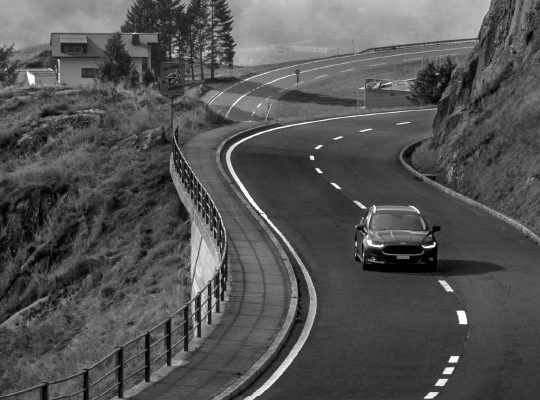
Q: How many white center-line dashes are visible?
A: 14